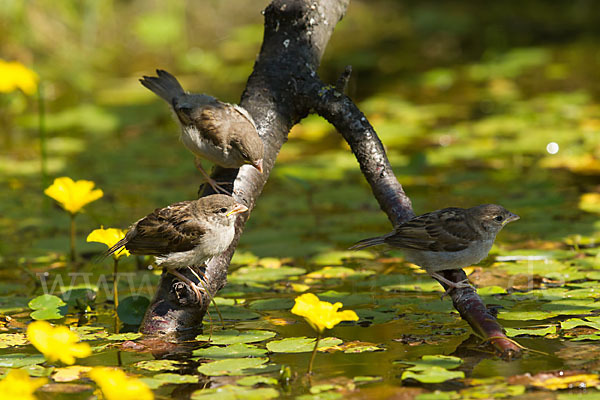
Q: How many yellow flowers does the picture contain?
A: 7